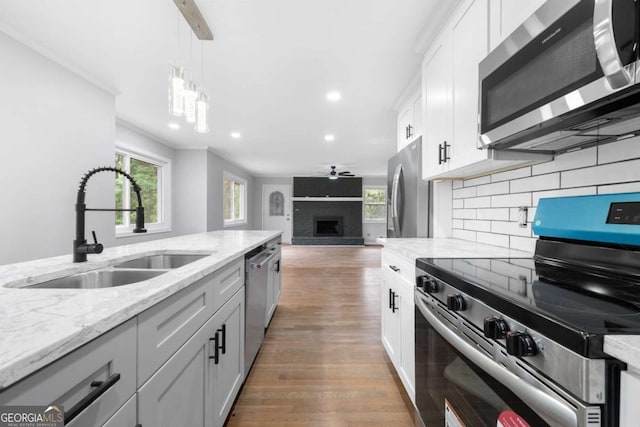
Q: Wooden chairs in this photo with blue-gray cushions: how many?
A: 0